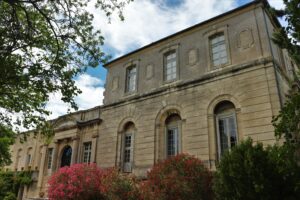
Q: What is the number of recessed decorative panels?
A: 4